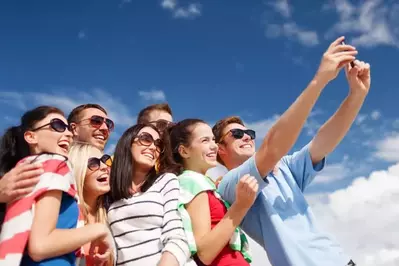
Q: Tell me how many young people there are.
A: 7